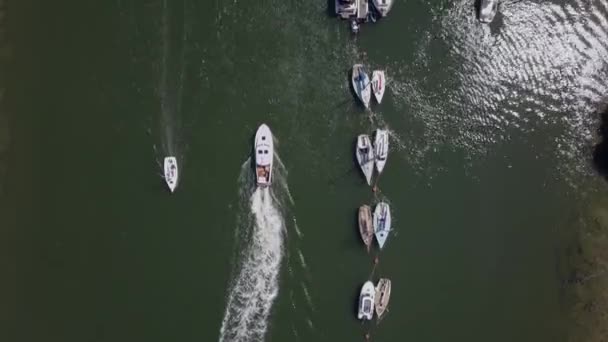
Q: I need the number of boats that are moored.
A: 11